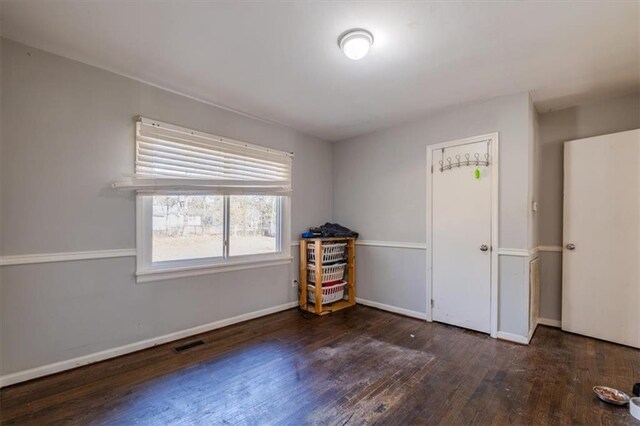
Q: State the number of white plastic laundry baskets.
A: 3